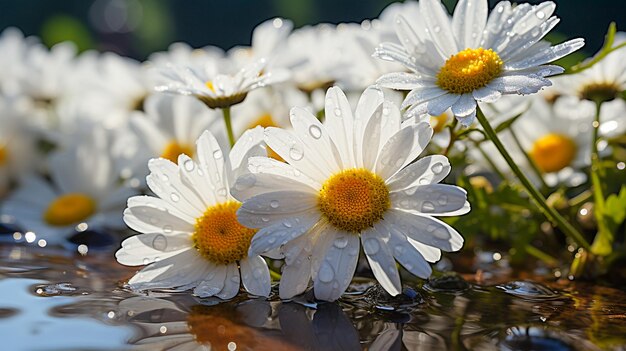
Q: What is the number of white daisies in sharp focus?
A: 3